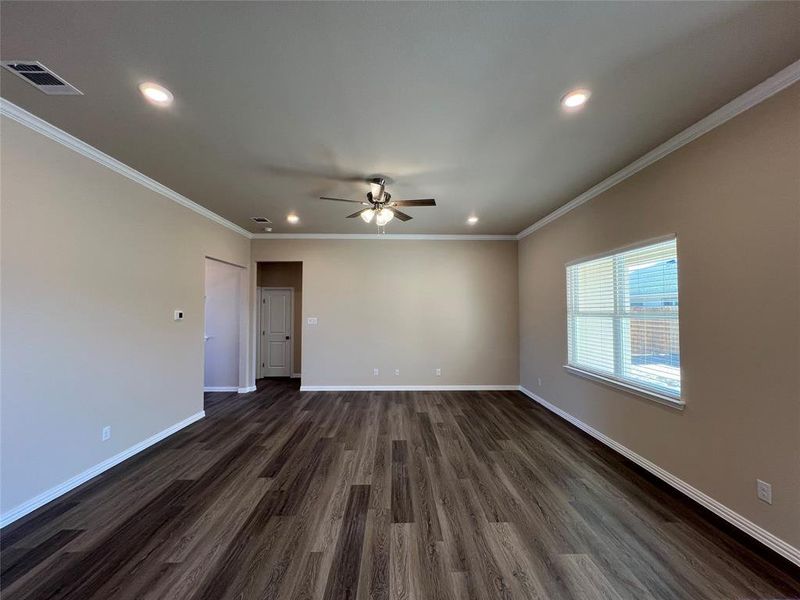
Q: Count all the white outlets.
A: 6